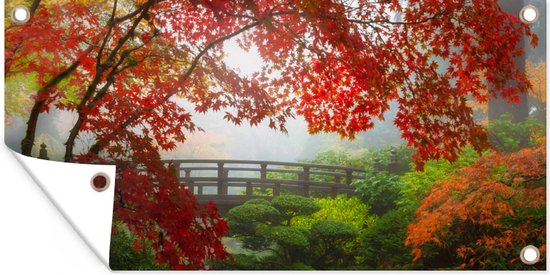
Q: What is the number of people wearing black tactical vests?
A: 0